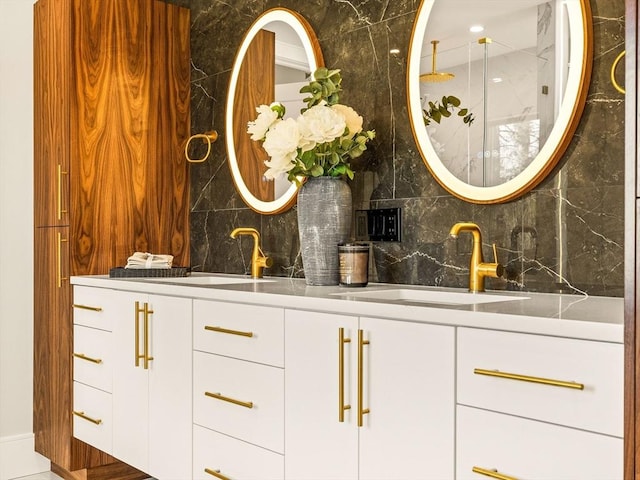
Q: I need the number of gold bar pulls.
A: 14